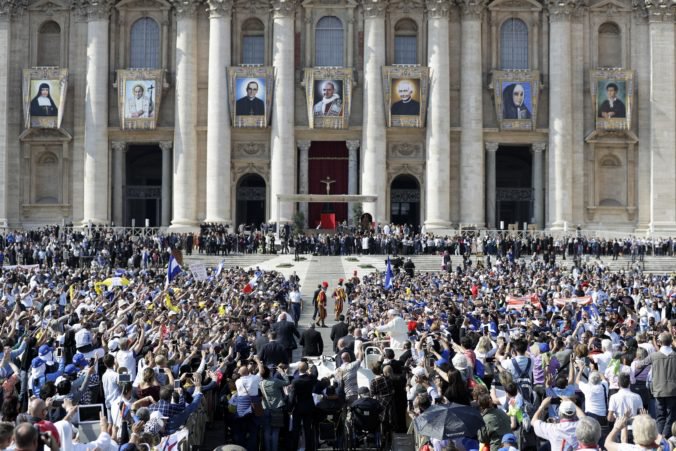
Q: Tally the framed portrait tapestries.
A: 7